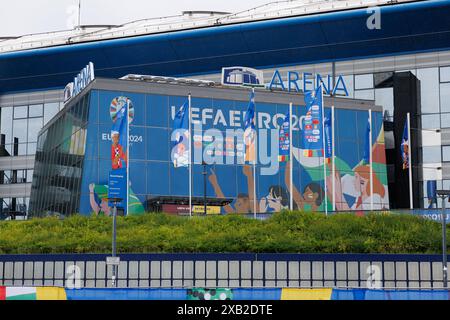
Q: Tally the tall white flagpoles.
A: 8